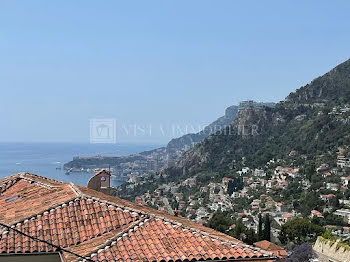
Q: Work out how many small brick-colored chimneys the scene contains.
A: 1